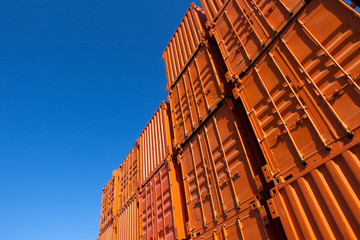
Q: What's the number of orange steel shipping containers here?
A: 14